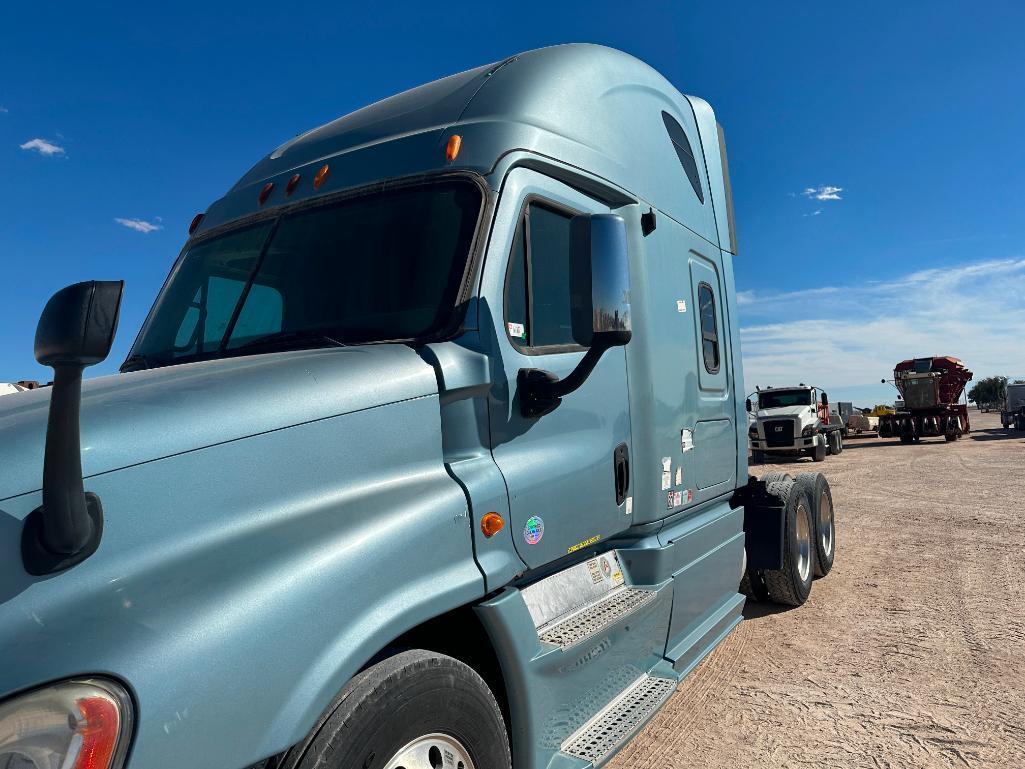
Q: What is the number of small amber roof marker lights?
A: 5